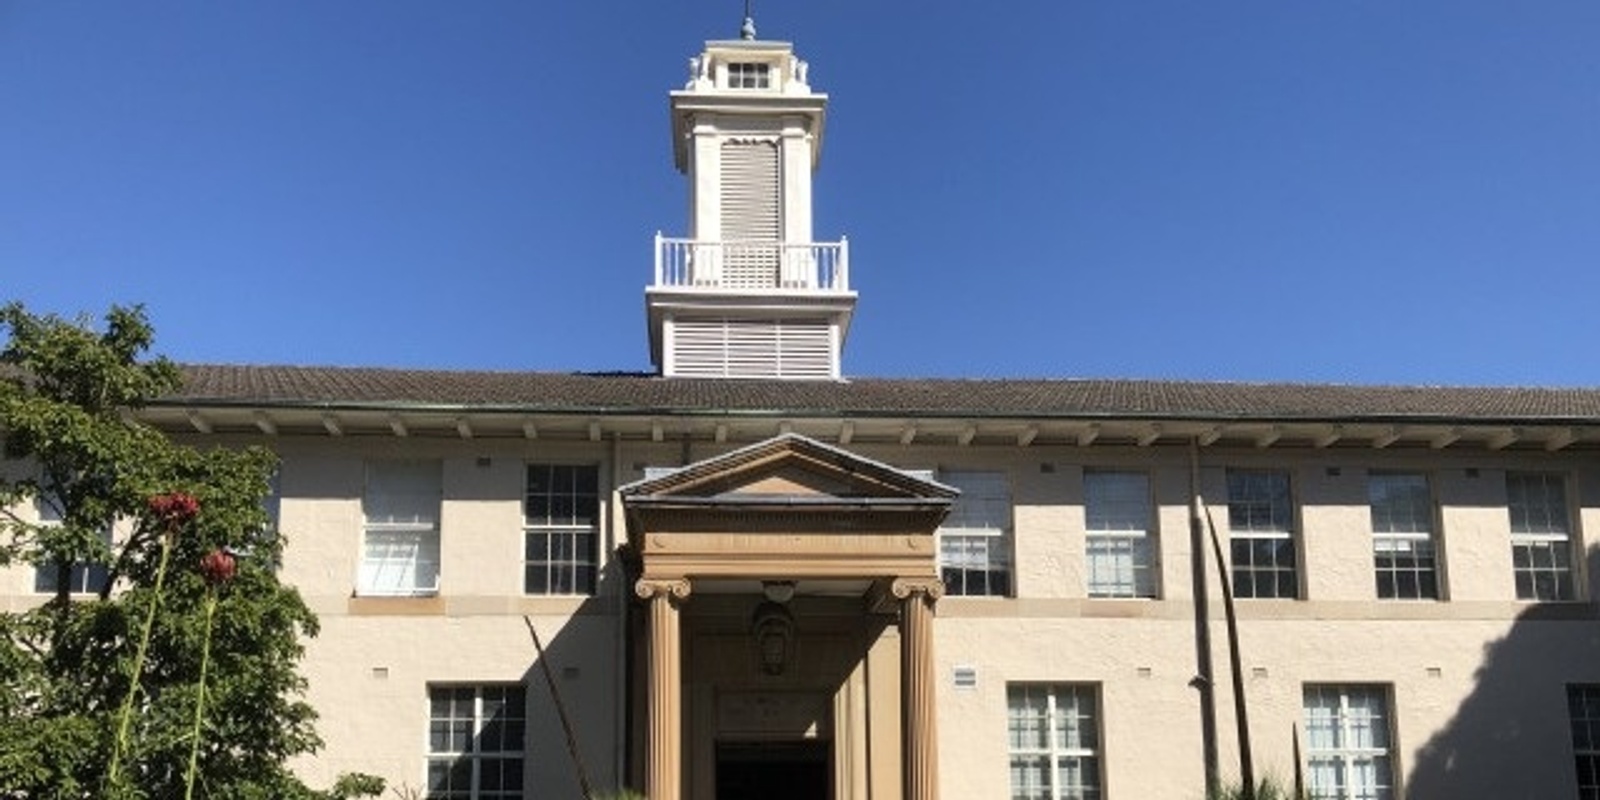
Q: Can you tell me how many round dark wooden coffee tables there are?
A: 0